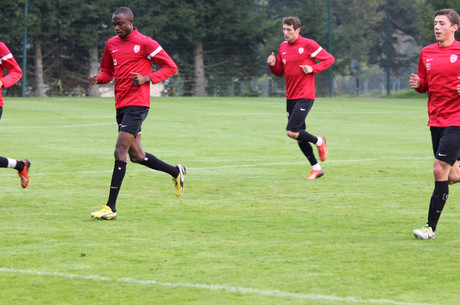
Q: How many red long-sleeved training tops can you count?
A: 4